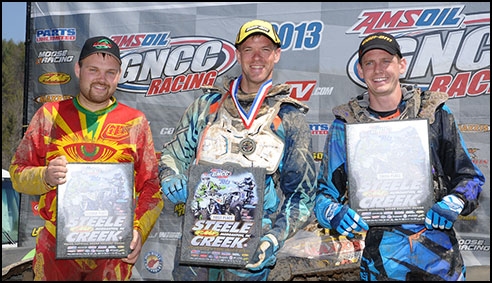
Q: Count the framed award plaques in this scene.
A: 3